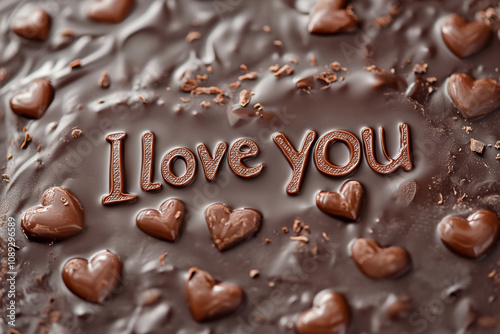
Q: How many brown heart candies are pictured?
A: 15